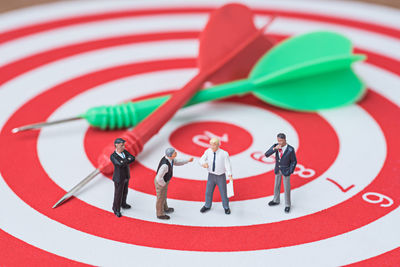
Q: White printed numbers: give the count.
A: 3